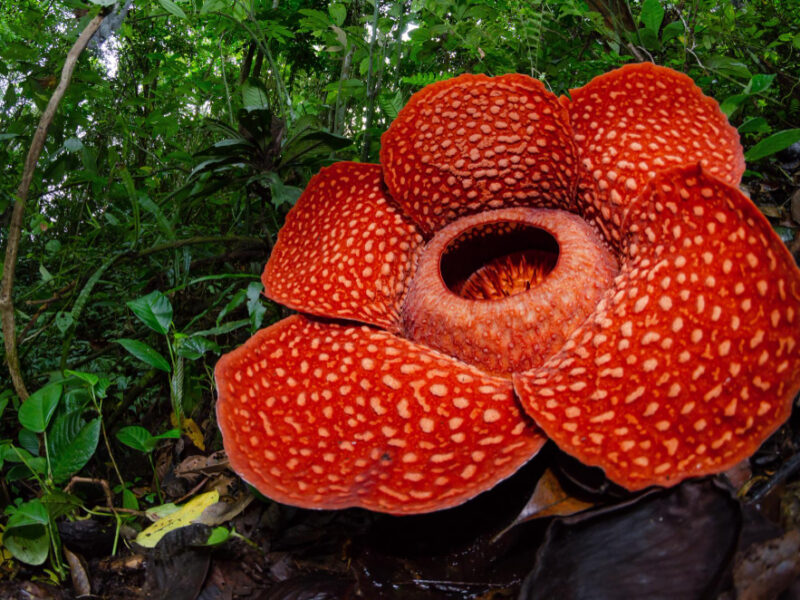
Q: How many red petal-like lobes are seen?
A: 5